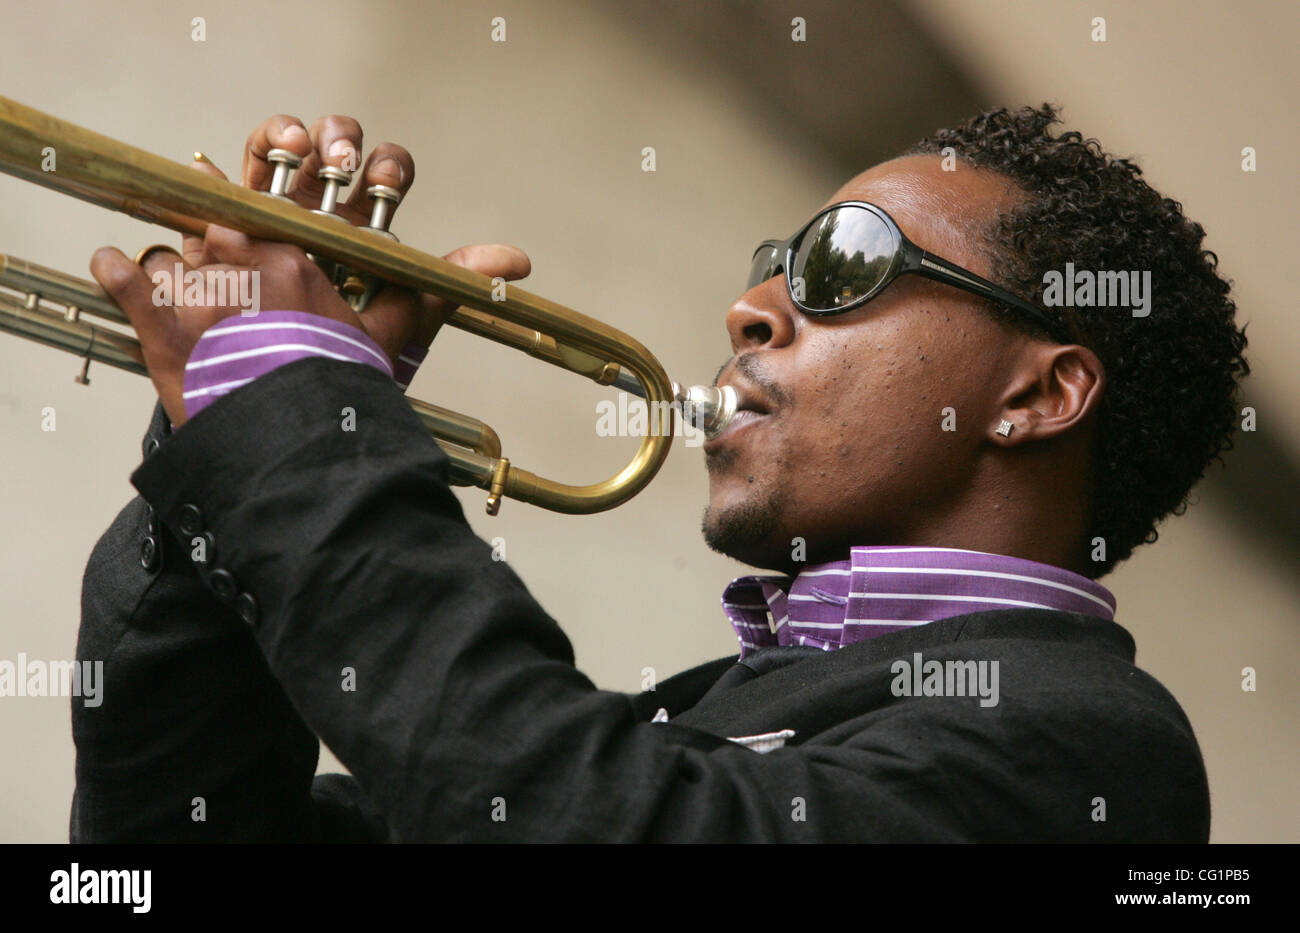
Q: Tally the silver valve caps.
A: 3